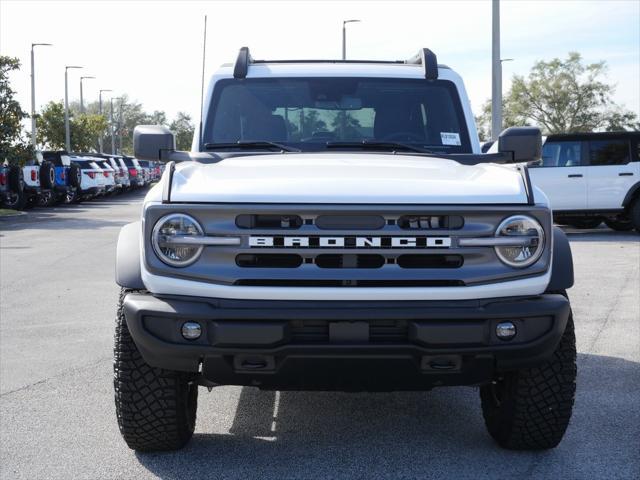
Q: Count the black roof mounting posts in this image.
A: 2